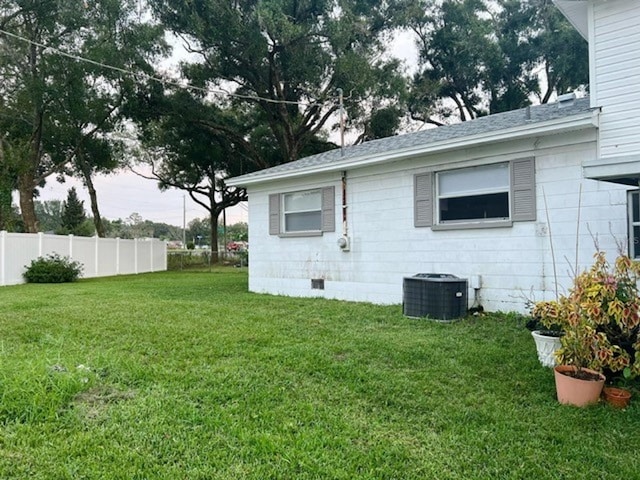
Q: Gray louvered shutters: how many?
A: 4